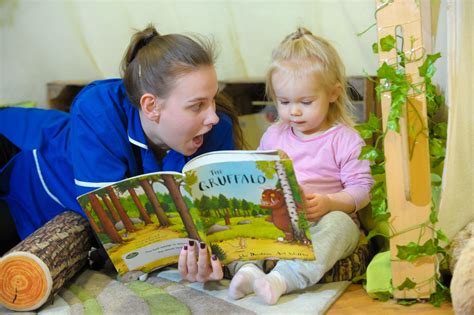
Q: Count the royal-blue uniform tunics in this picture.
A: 1